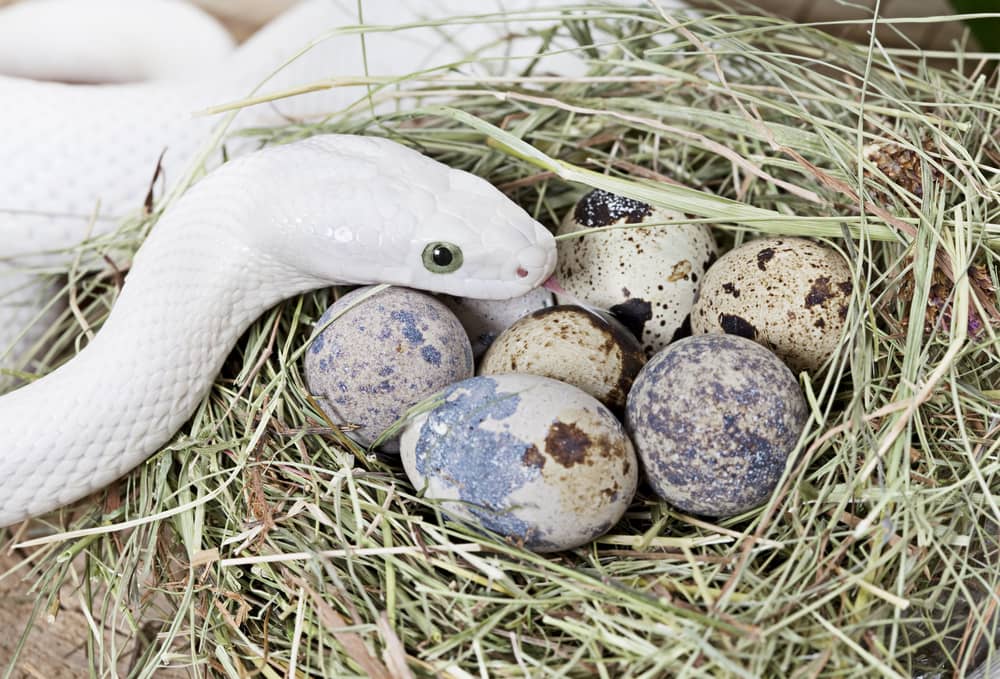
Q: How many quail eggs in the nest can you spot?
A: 7